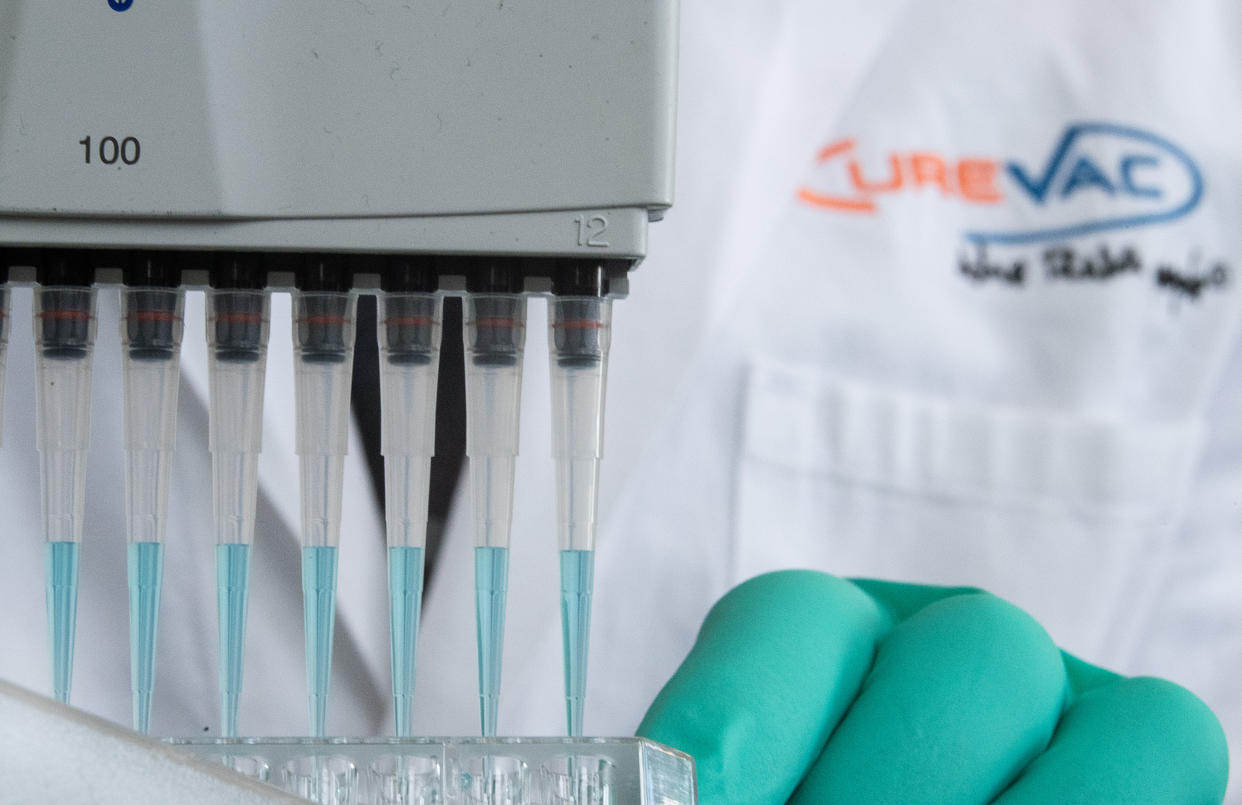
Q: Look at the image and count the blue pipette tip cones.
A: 7